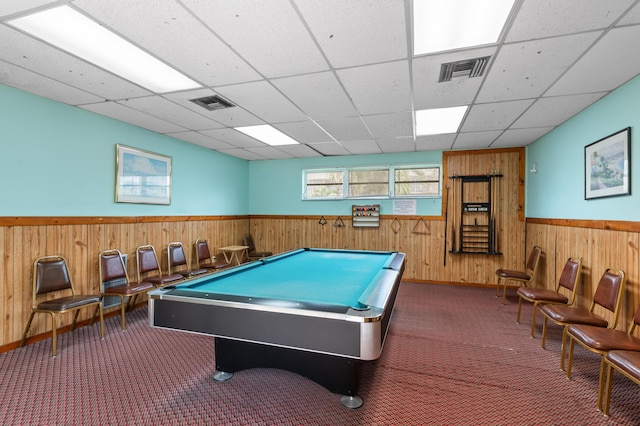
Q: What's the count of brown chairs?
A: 11